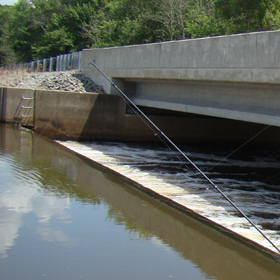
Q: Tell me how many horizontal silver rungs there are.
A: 3